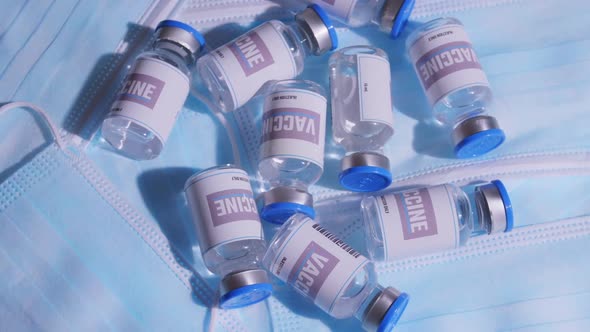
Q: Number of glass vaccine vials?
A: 9